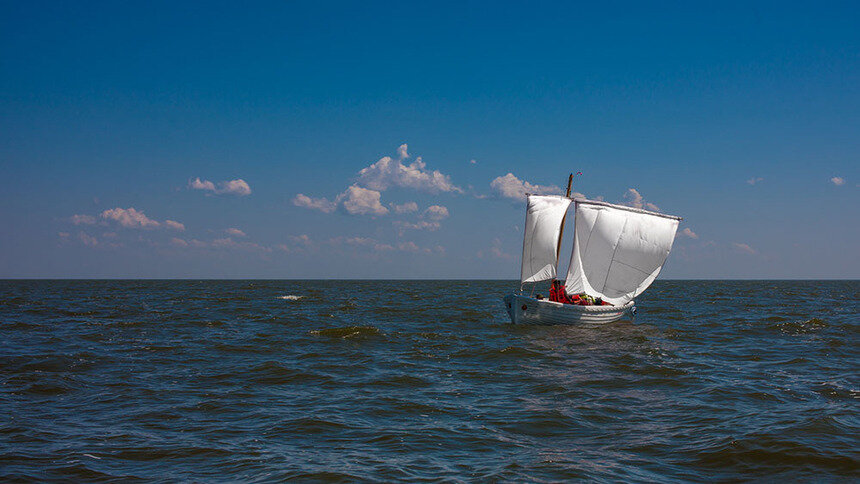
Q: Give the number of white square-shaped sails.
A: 2